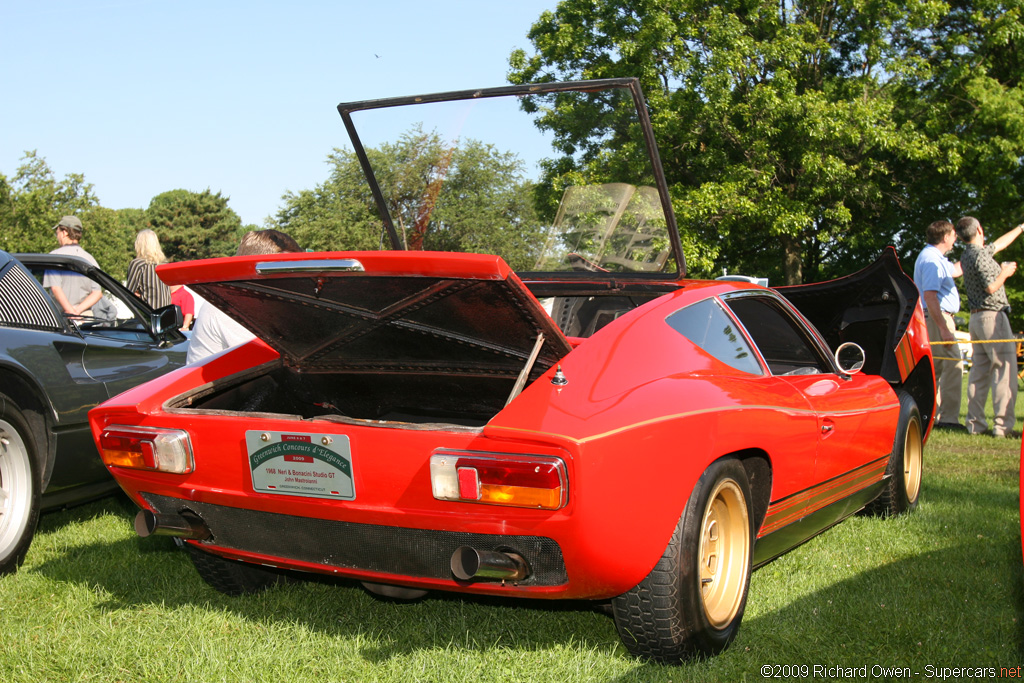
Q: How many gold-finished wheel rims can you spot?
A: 2